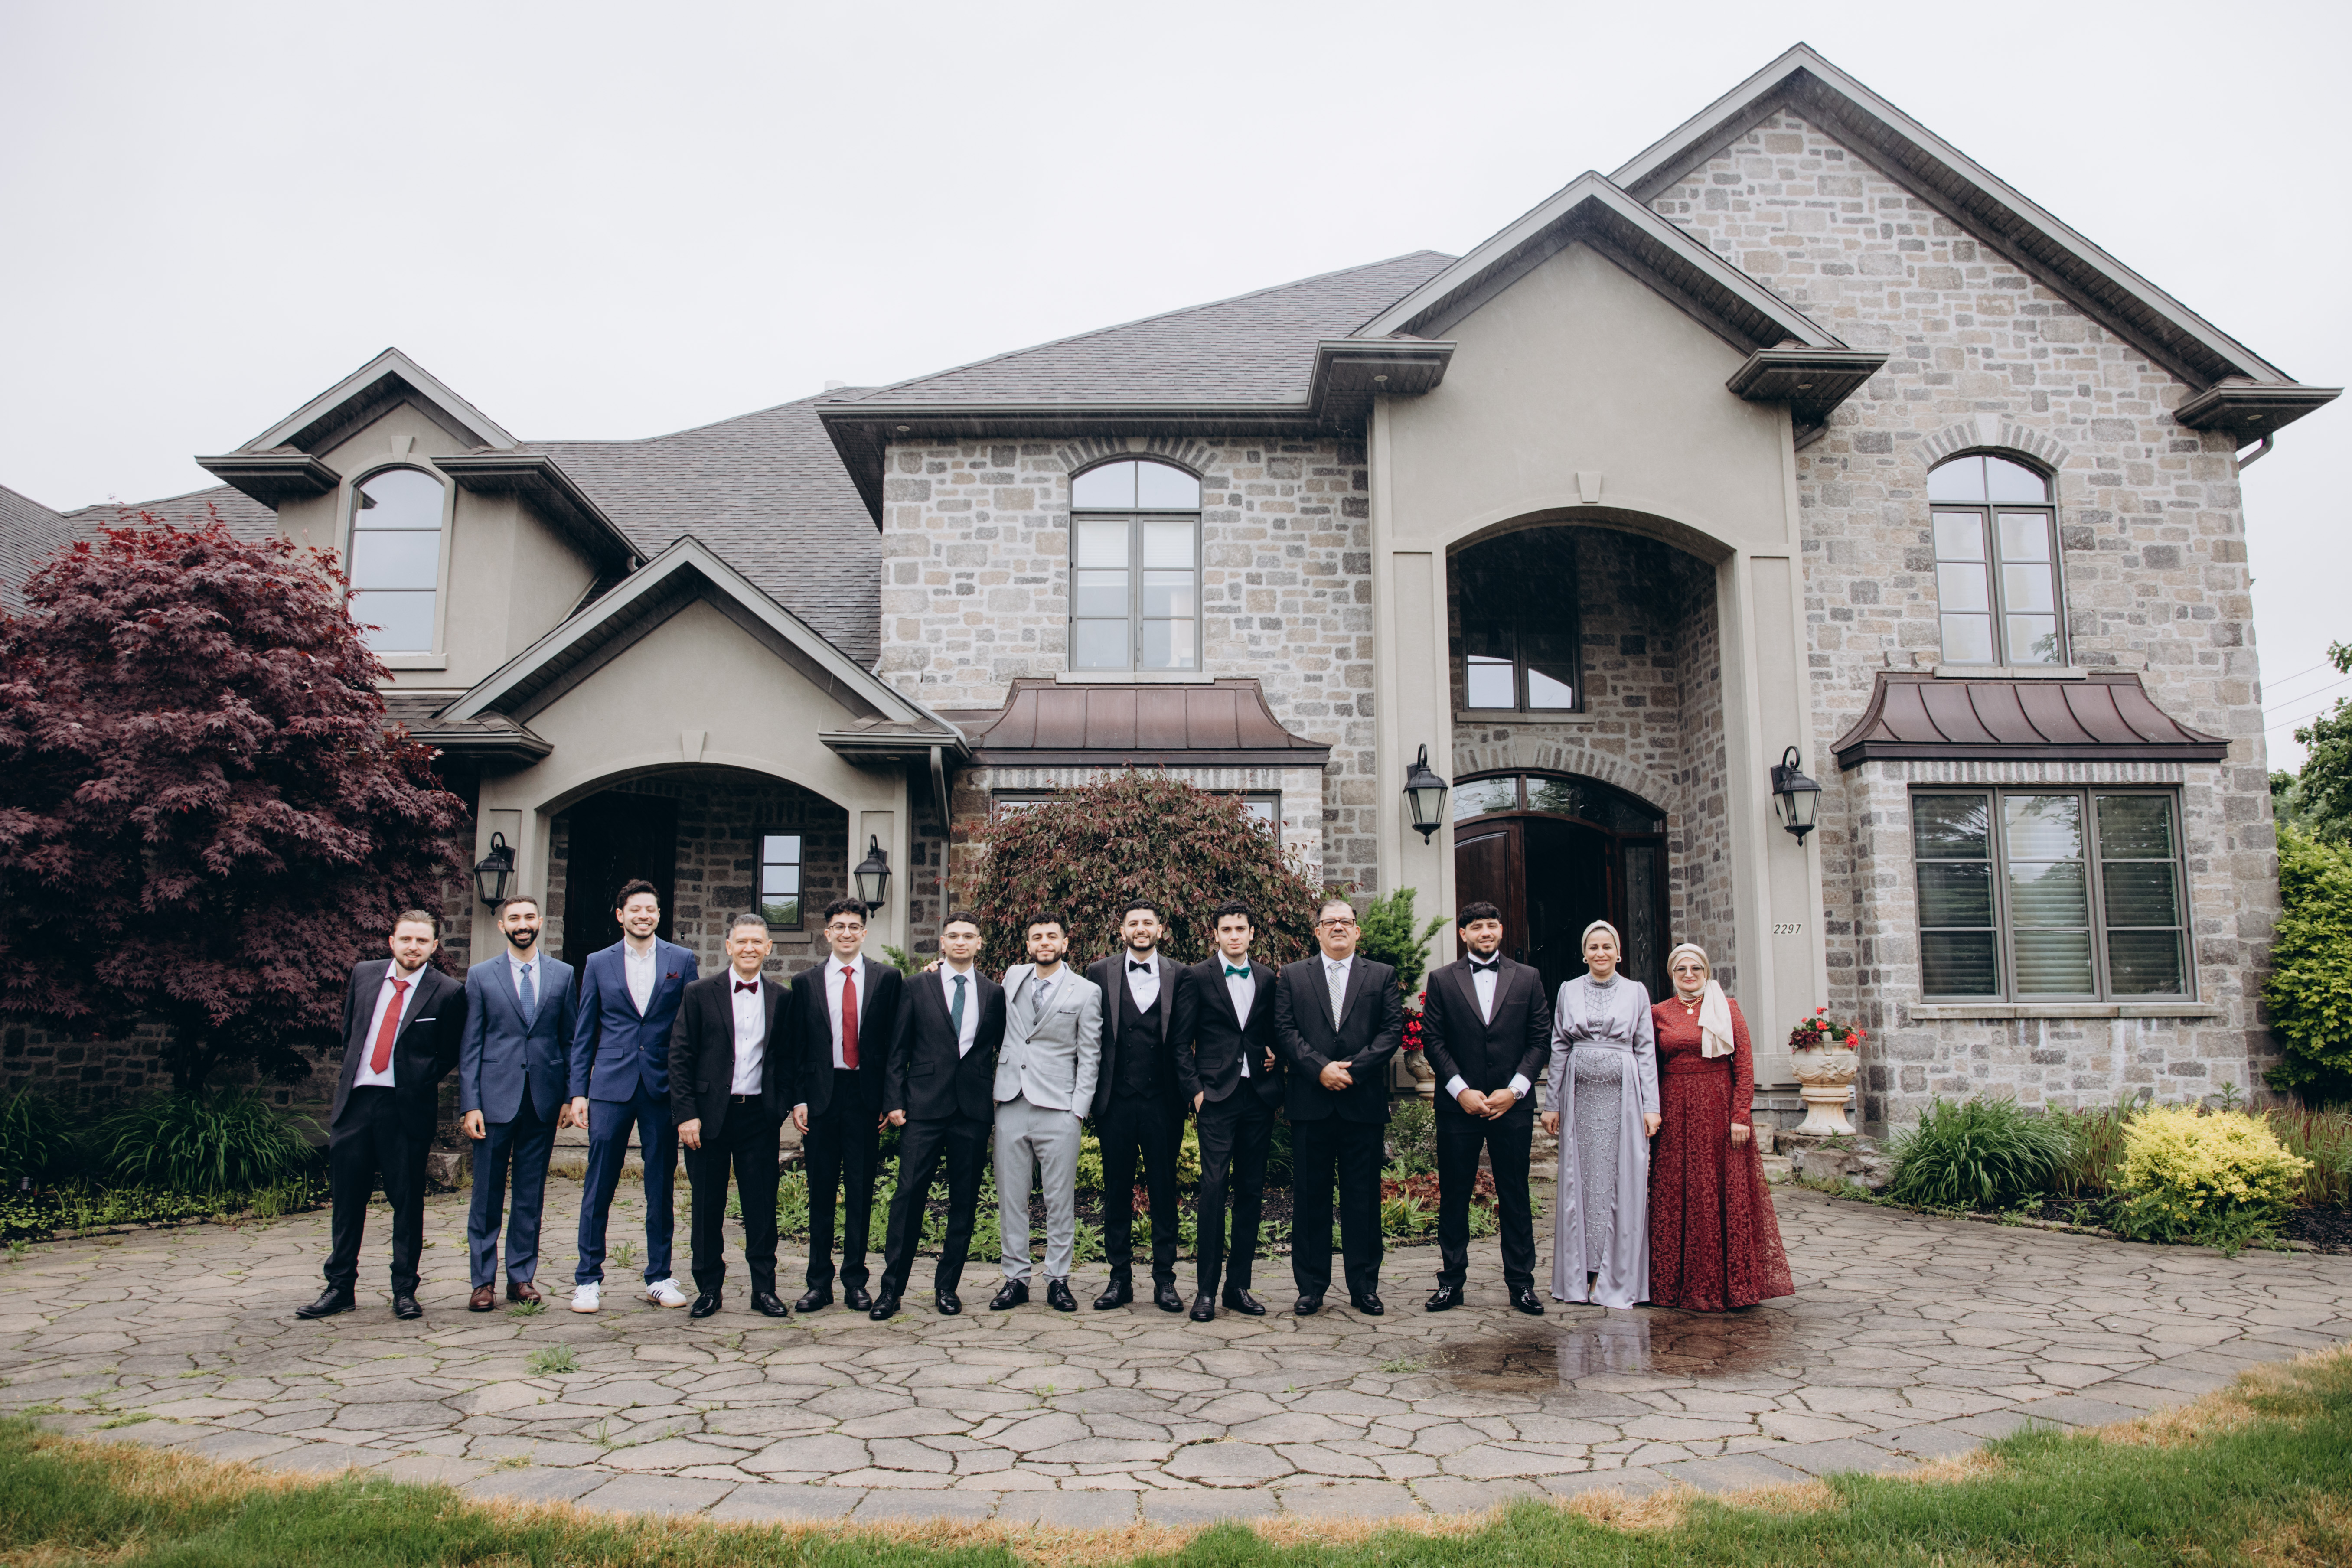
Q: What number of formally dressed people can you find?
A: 13